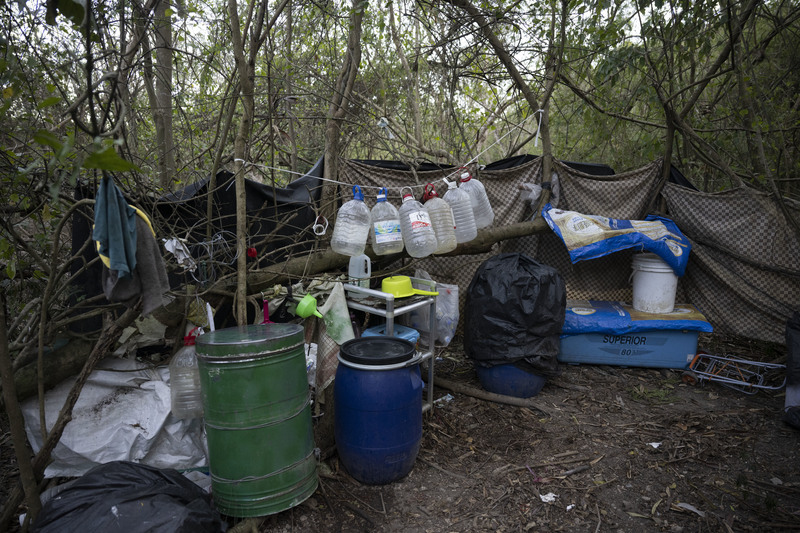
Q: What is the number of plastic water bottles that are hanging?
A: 6